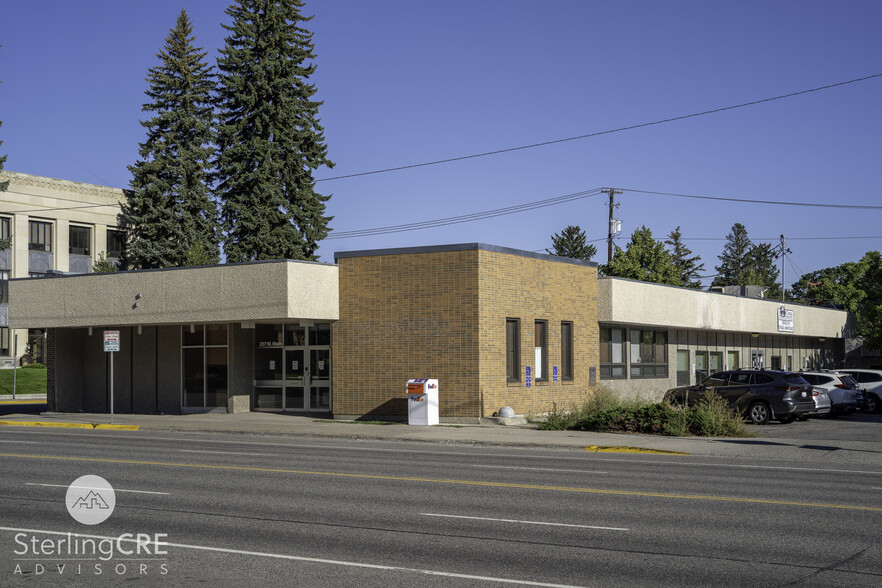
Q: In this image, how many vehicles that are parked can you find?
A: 4